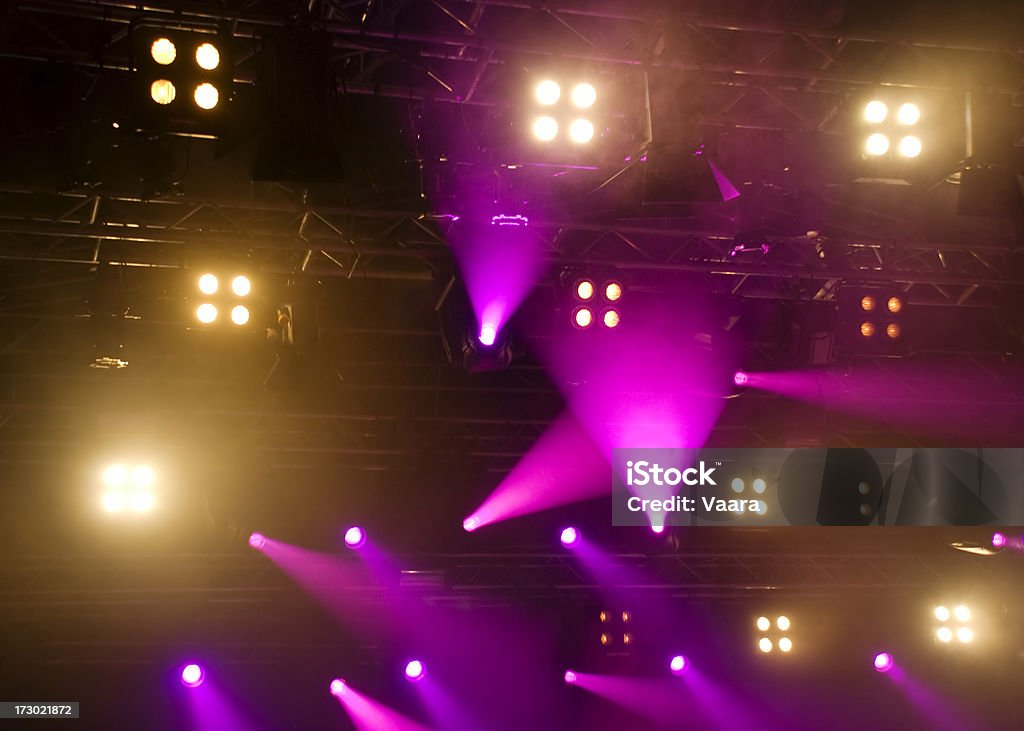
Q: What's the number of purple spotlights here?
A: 14